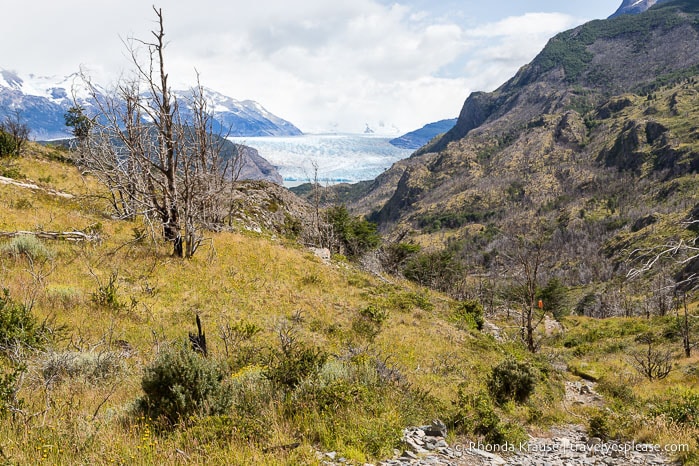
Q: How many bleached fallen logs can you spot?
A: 2